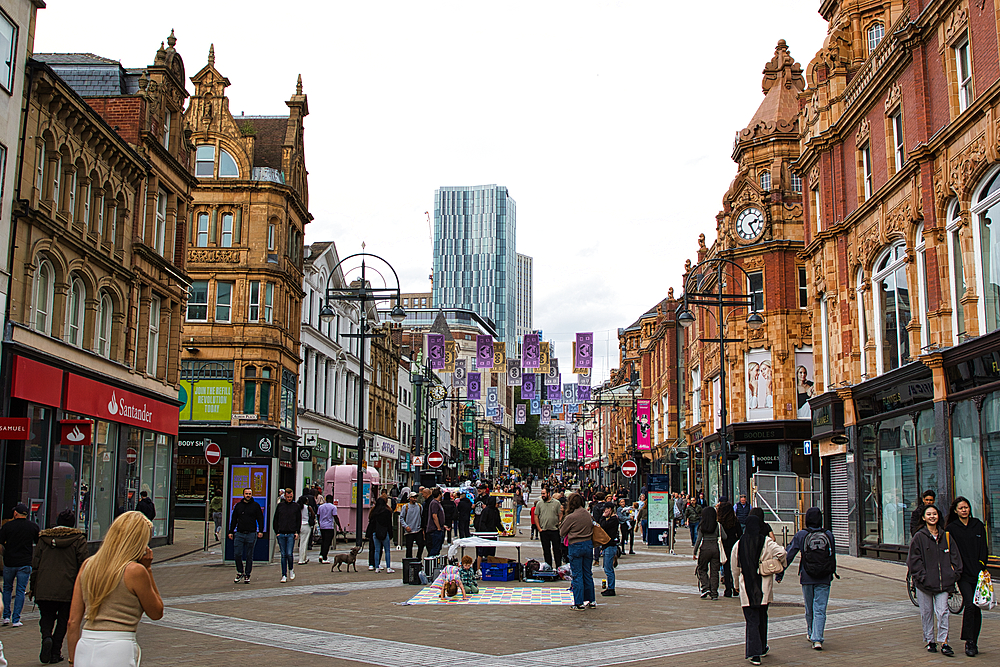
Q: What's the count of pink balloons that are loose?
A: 0